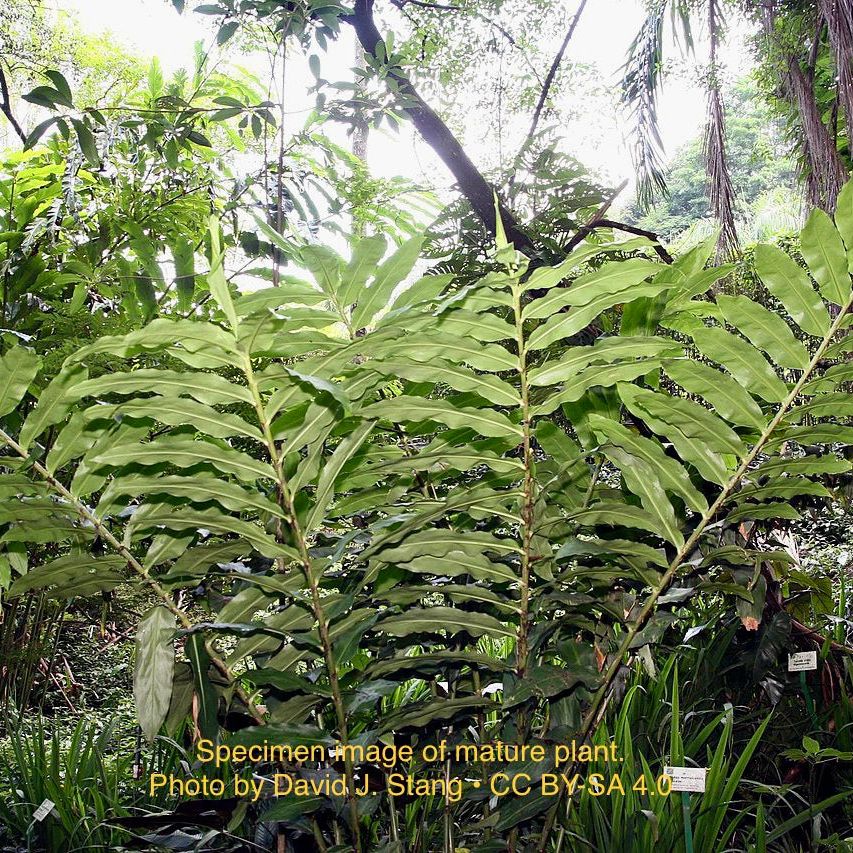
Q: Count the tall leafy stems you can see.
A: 4